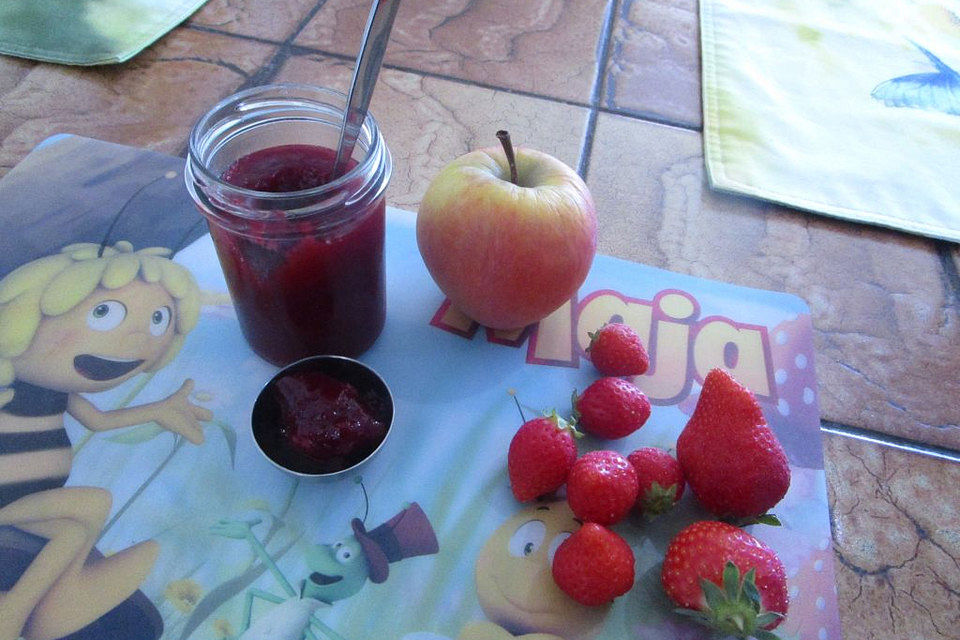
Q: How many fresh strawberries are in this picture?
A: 8